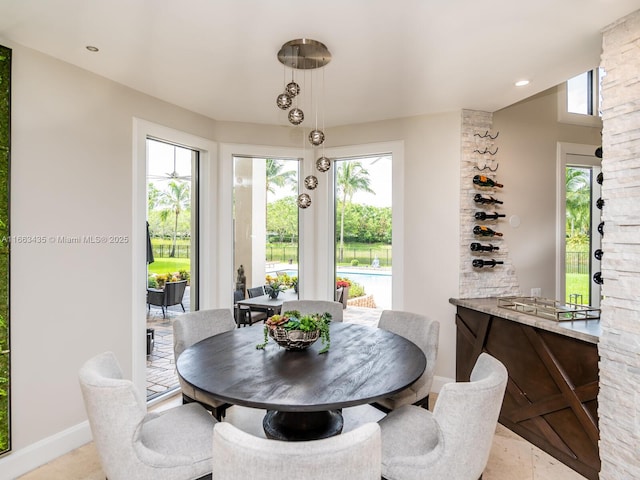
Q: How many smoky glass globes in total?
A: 7